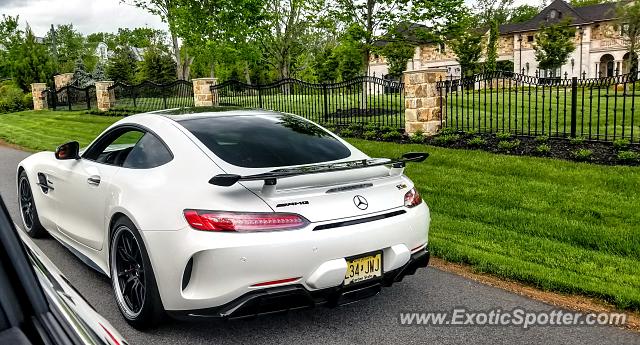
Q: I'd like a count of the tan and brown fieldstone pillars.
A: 5